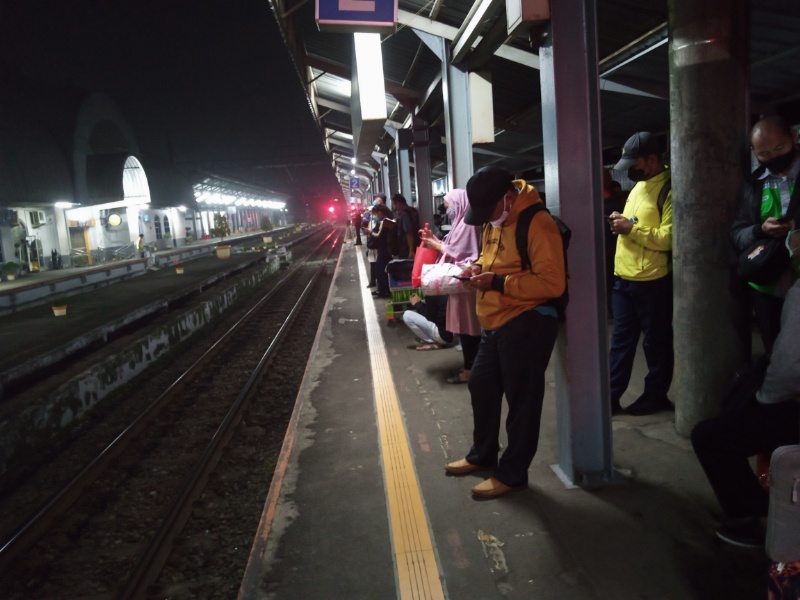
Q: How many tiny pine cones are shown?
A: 0